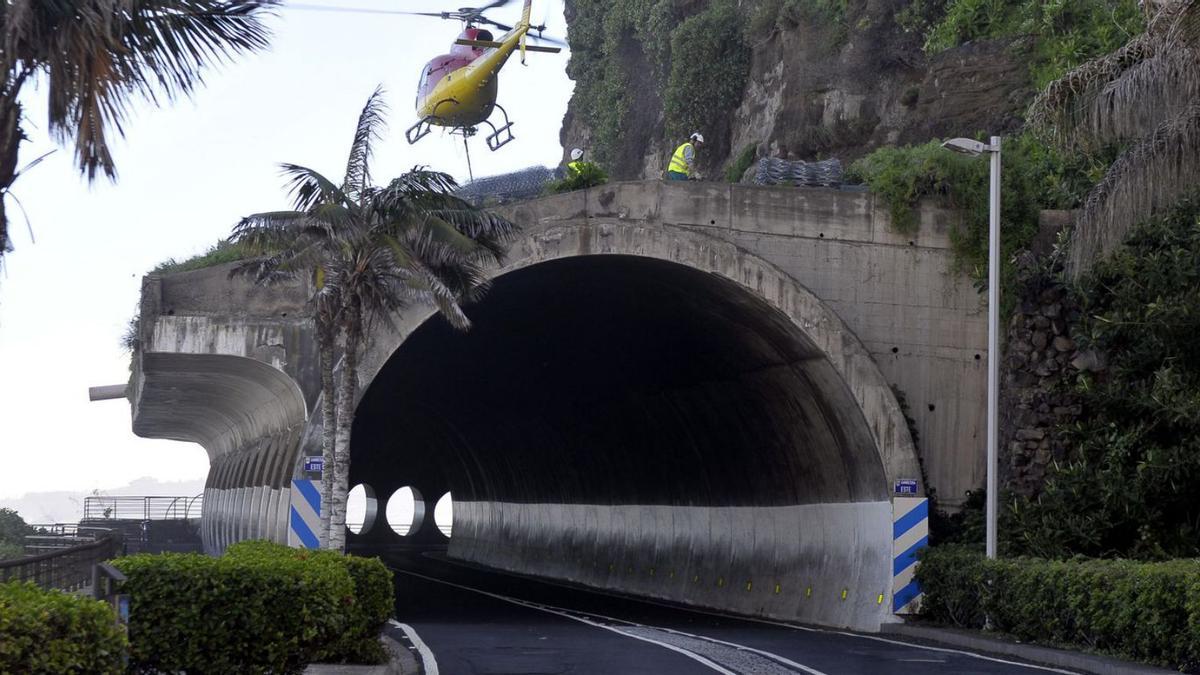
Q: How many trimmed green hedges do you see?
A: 3